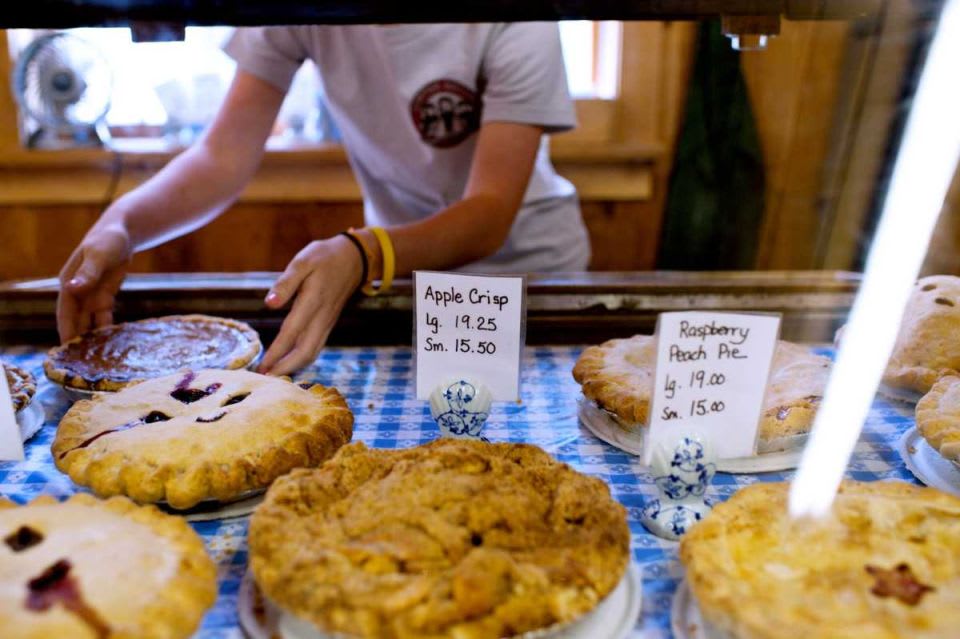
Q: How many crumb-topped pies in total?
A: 1